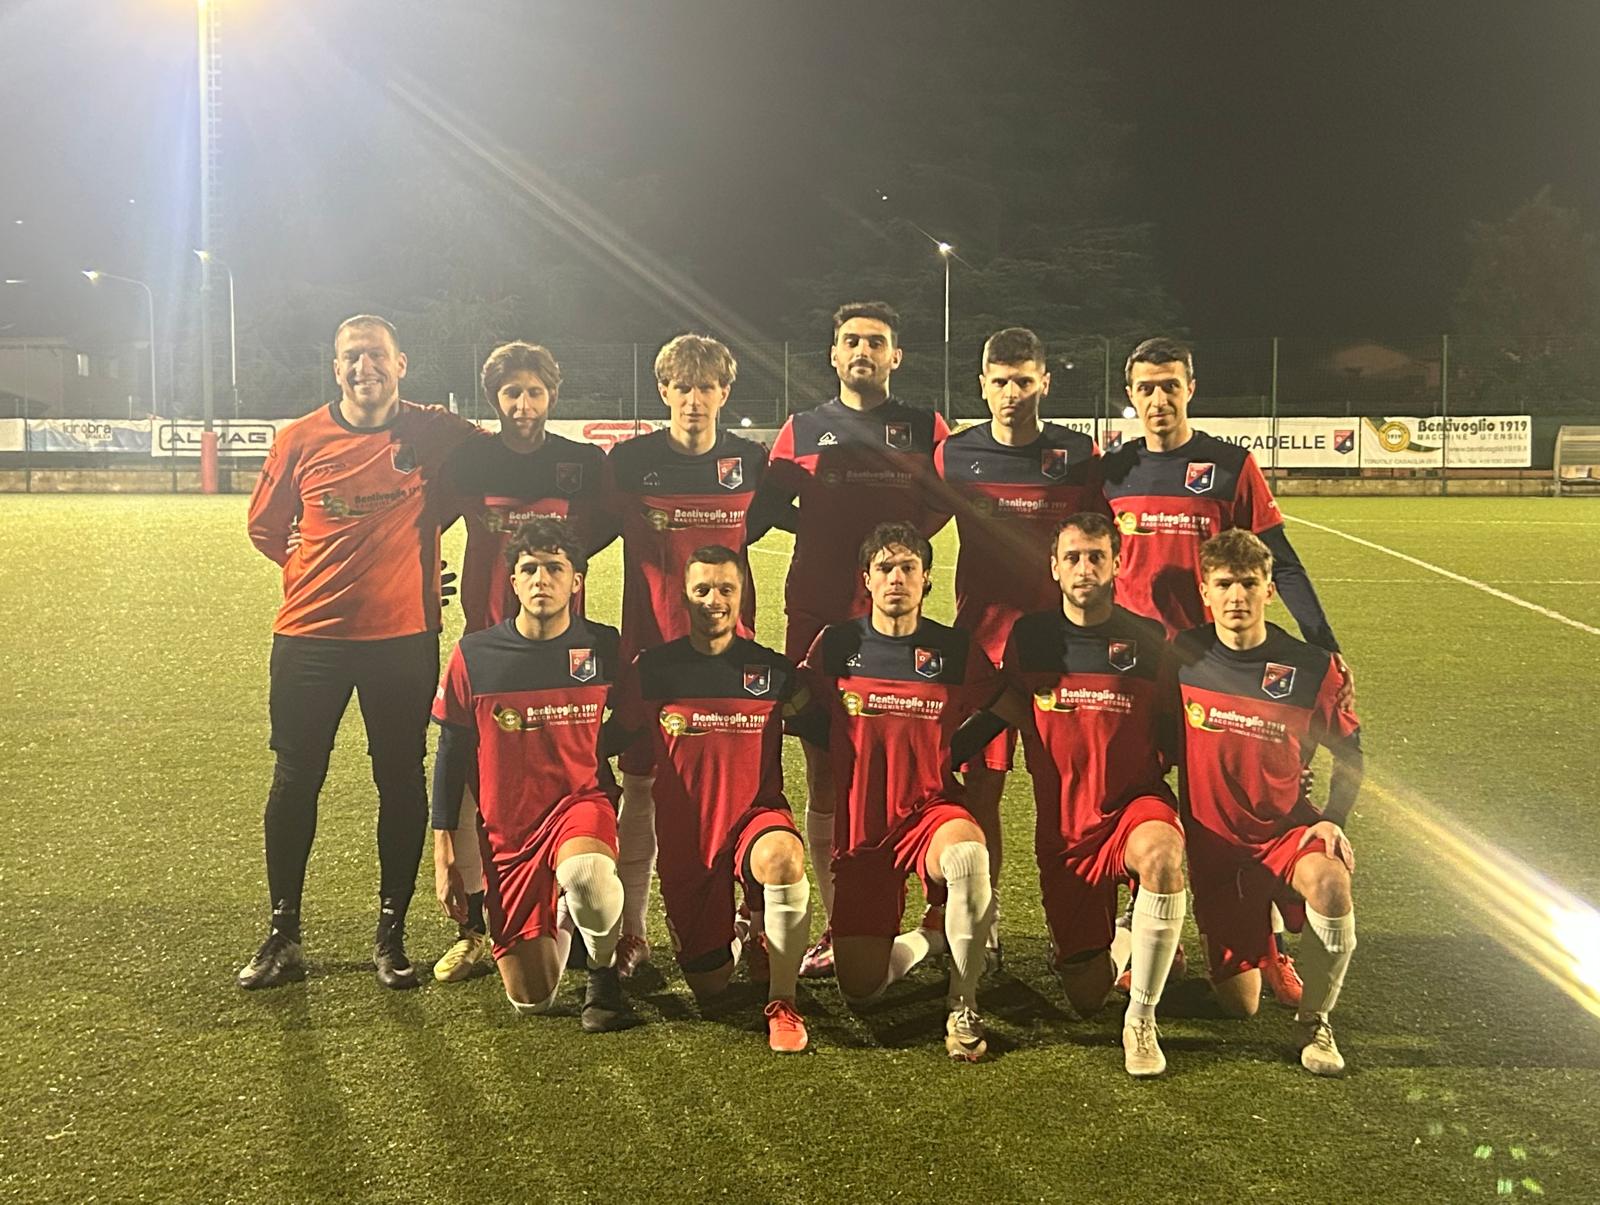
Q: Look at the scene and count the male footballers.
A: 11